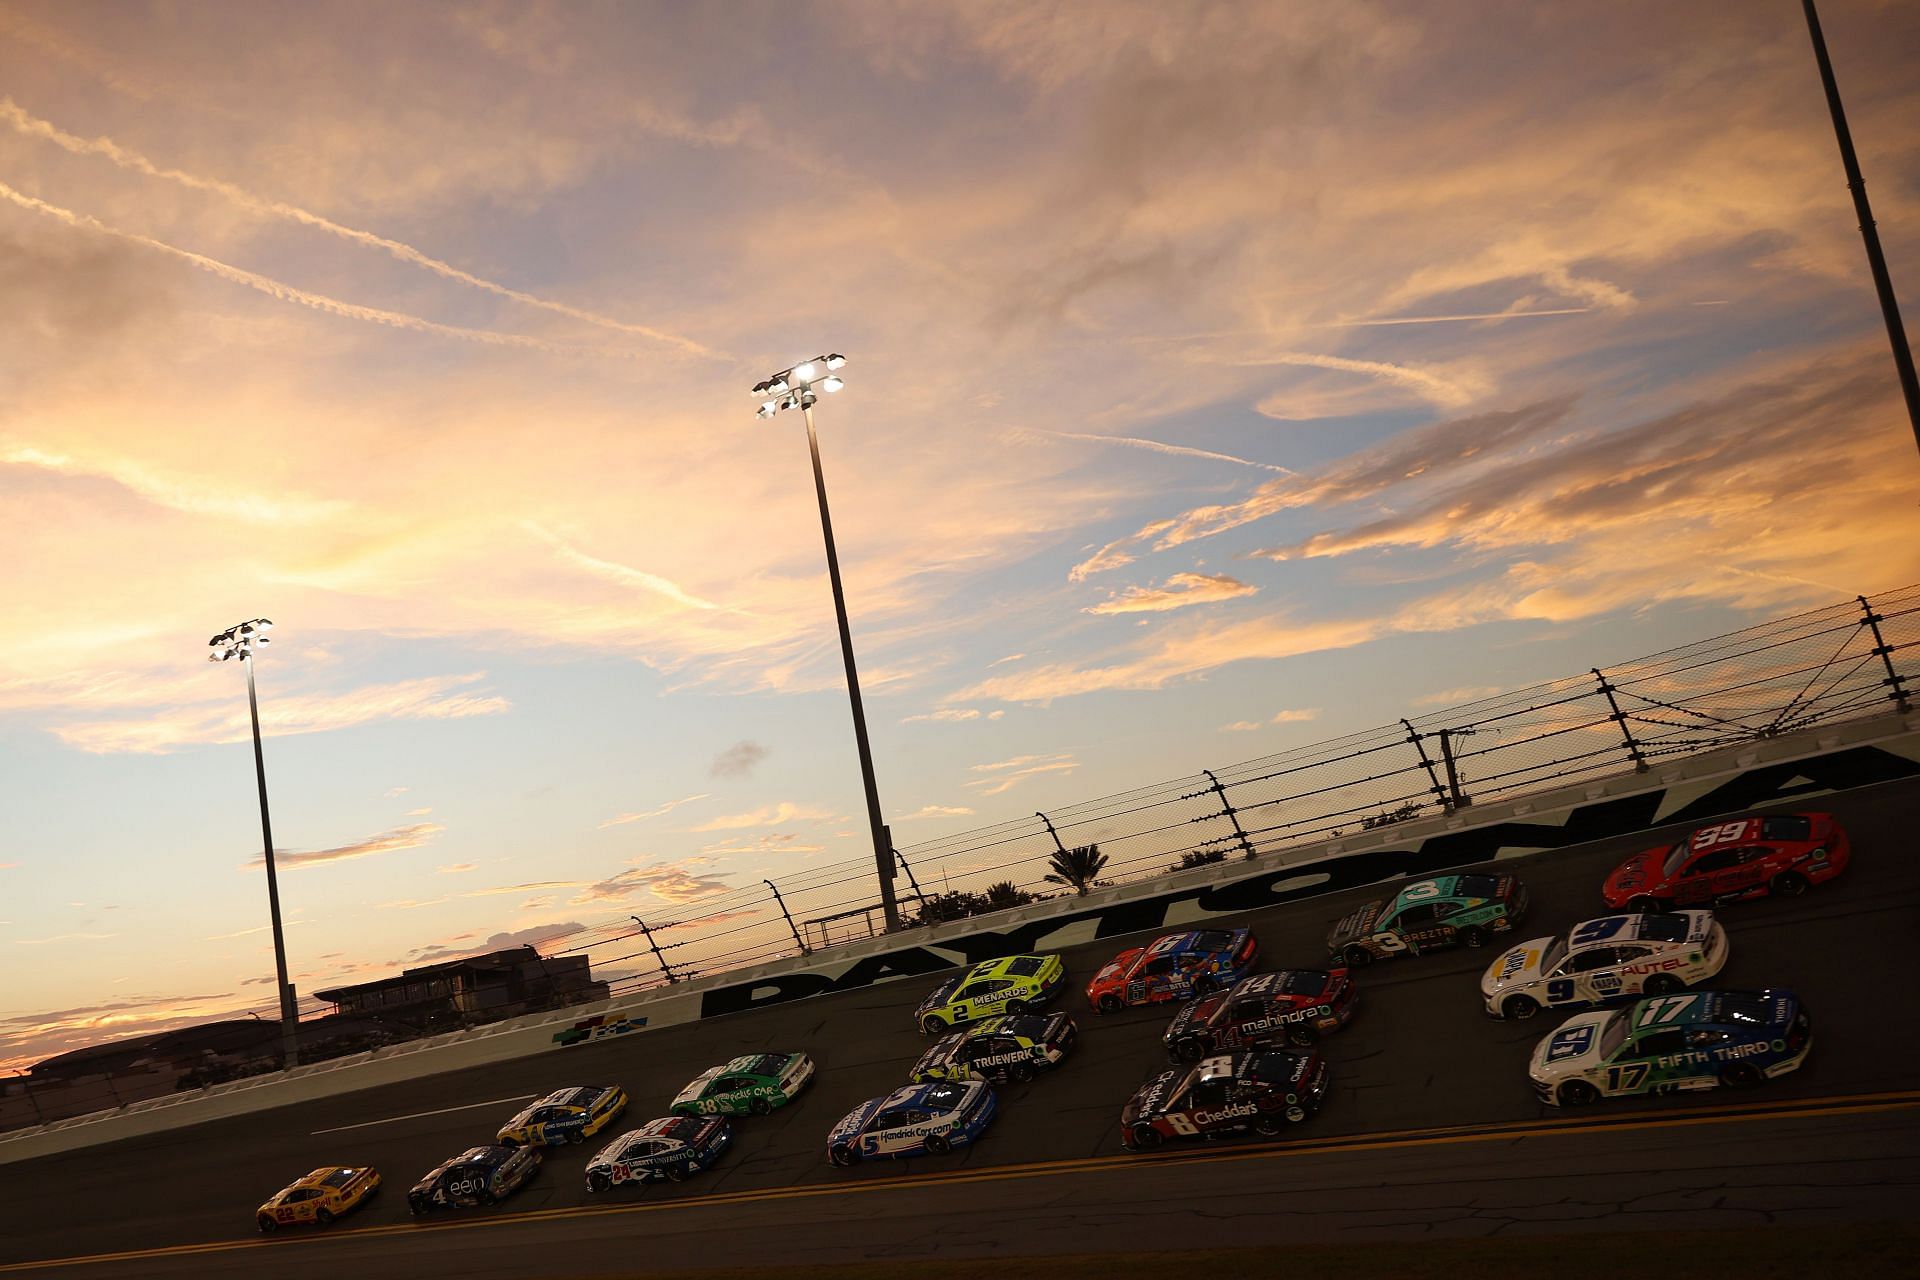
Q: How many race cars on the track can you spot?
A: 15